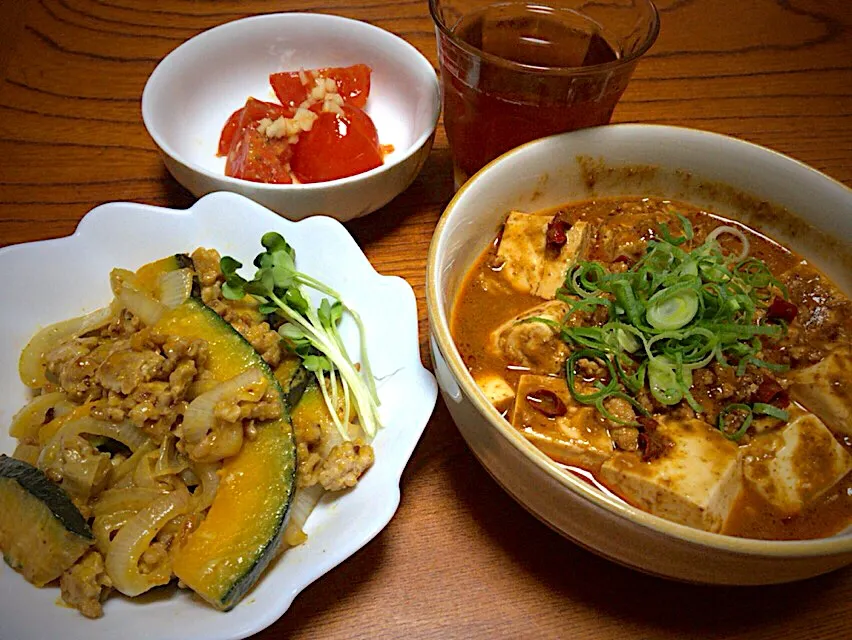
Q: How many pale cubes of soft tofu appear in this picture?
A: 7